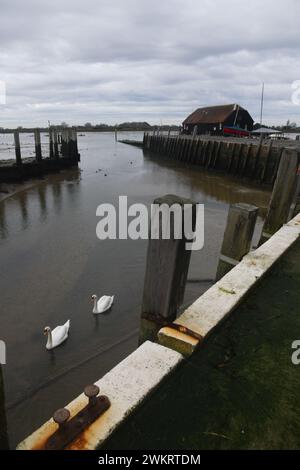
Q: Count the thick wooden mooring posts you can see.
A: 3